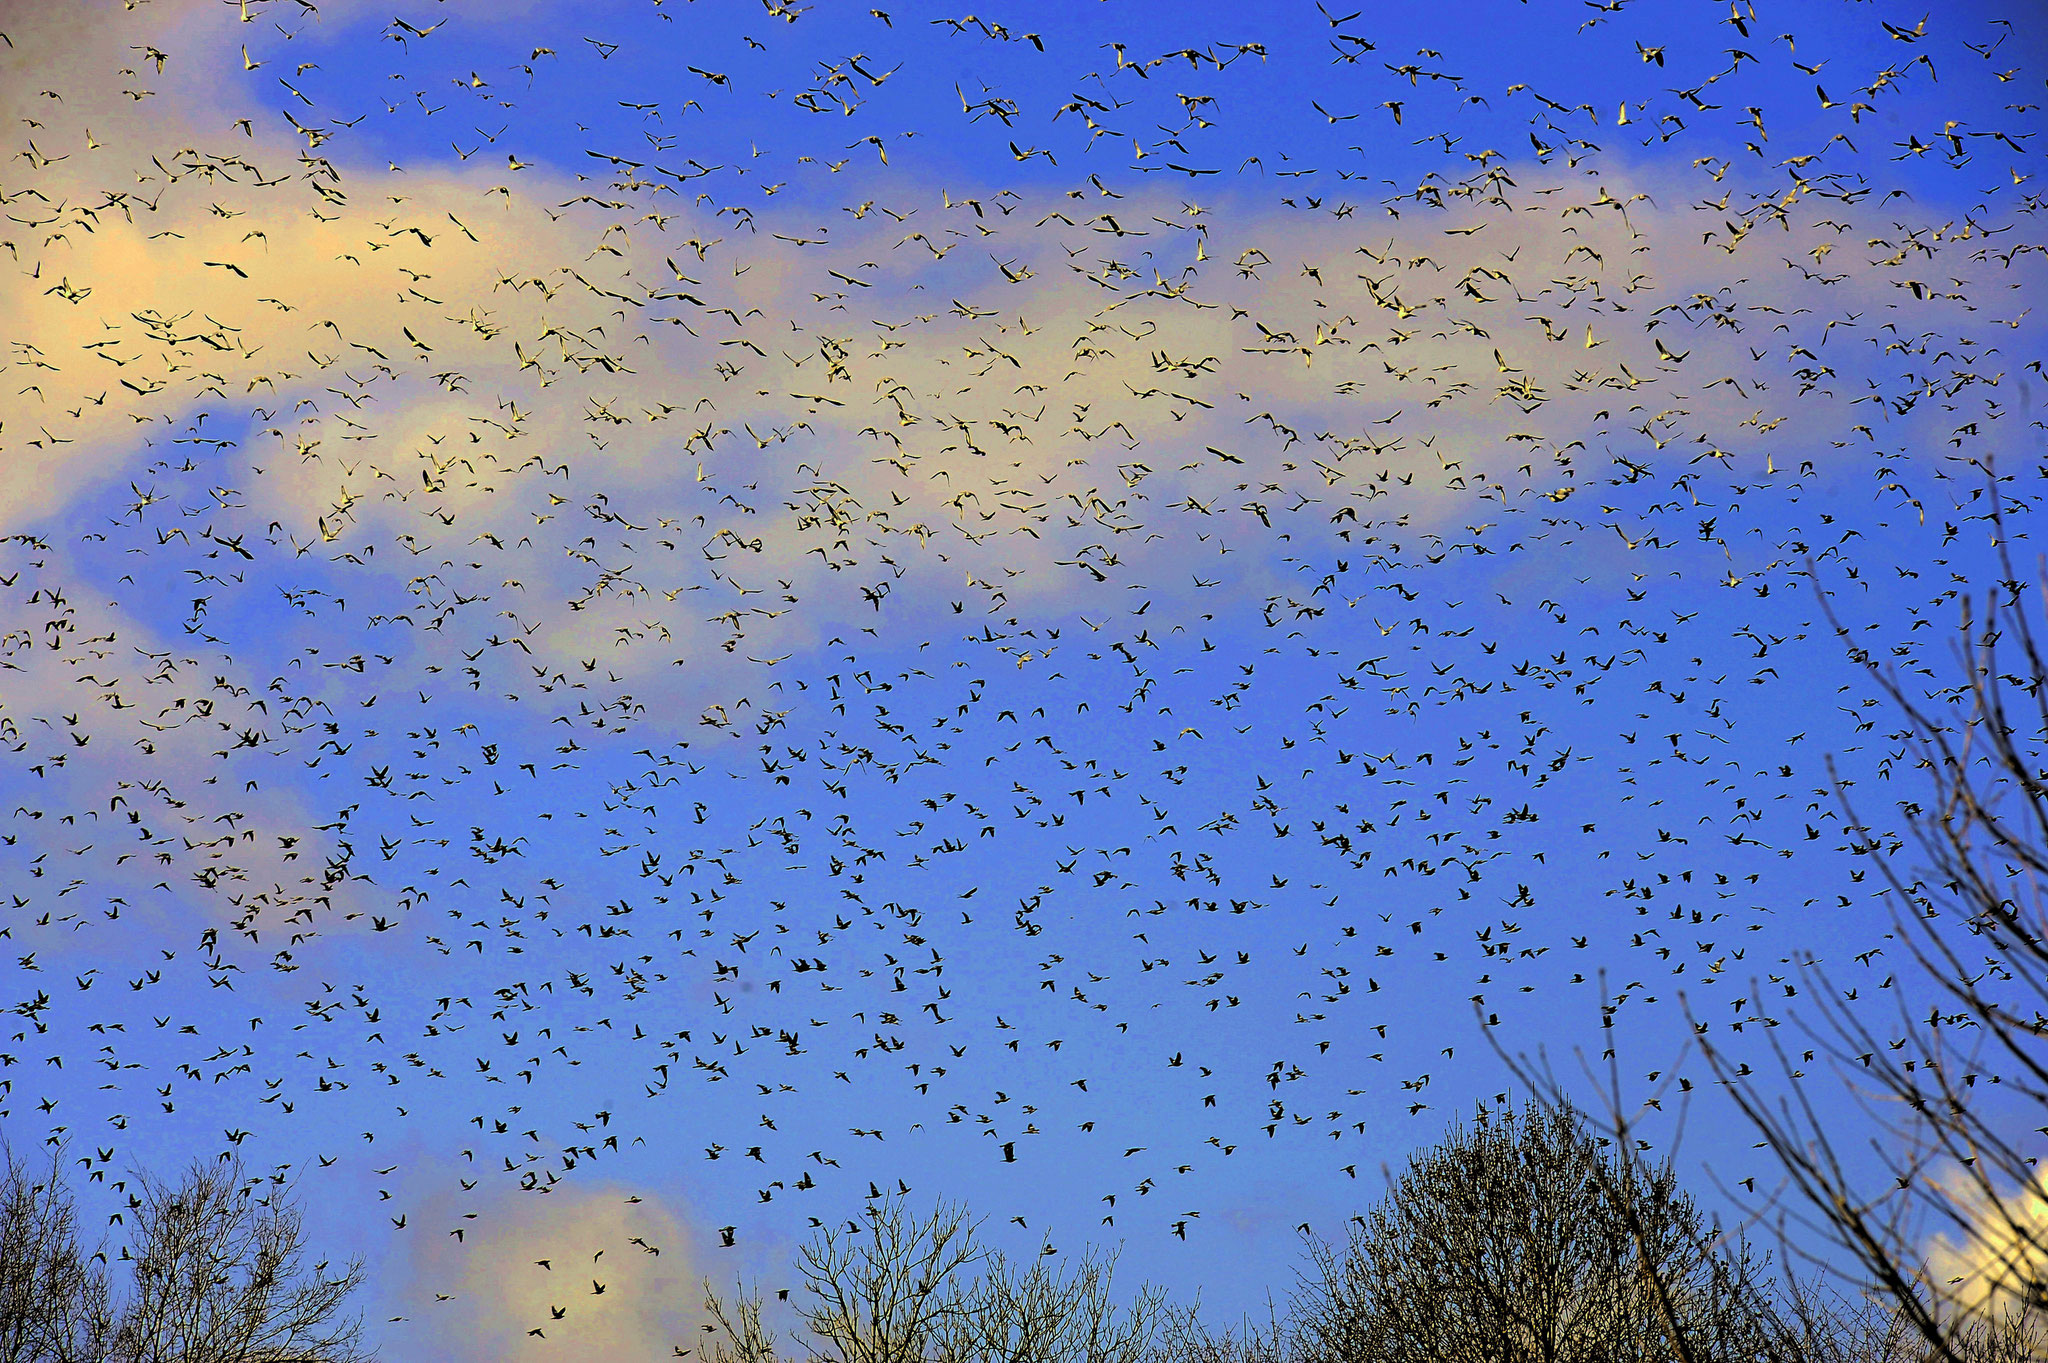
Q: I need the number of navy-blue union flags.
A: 0